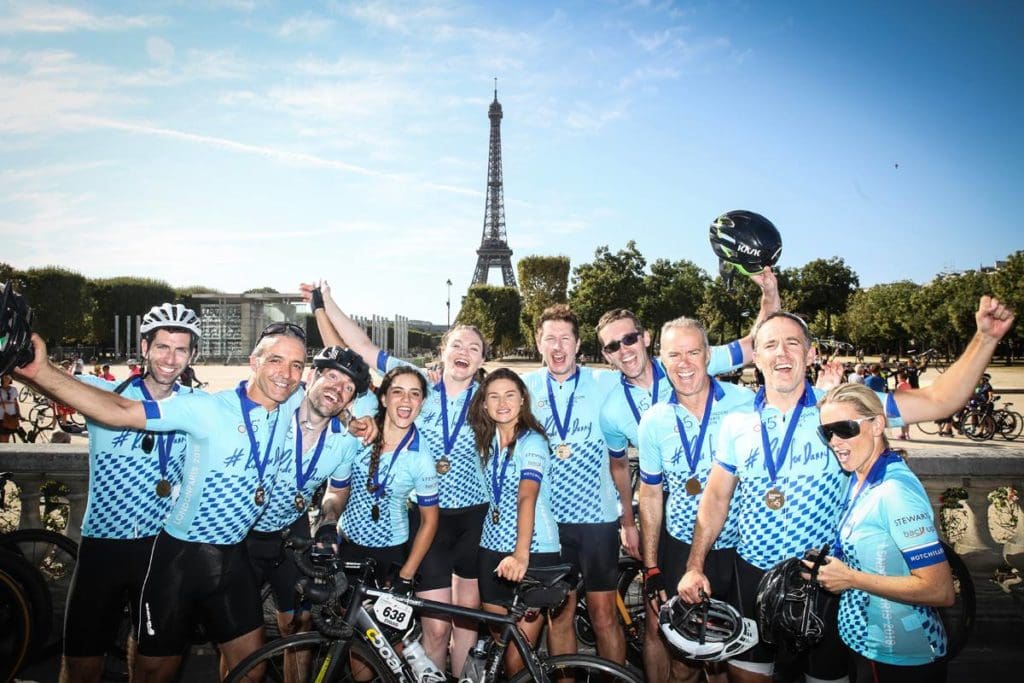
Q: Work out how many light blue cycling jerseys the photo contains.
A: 11